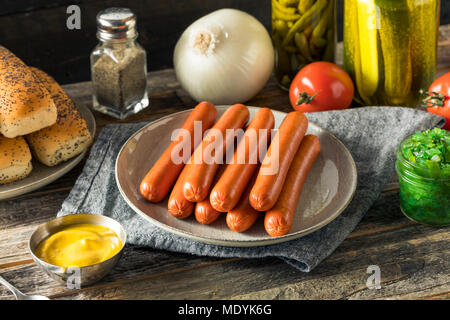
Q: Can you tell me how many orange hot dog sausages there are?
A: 8